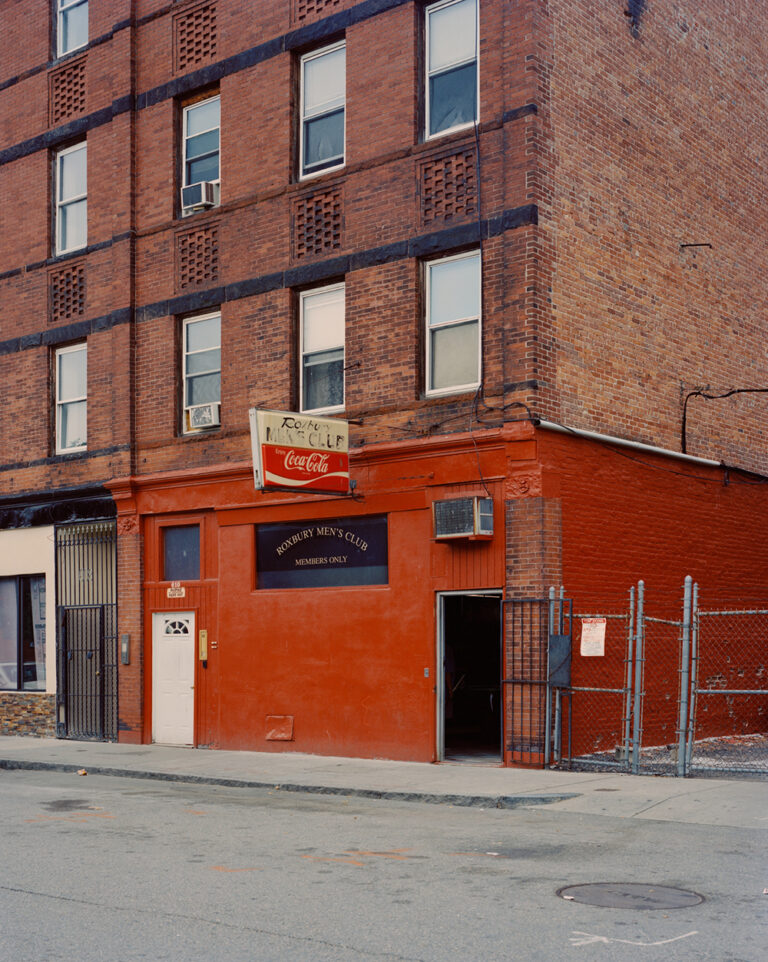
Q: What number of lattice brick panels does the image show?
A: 7